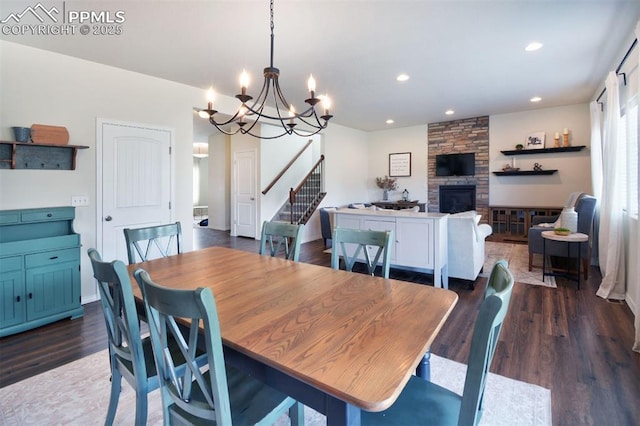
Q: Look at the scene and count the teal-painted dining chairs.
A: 6